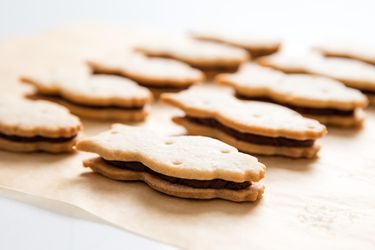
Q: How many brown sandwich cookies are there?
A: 10